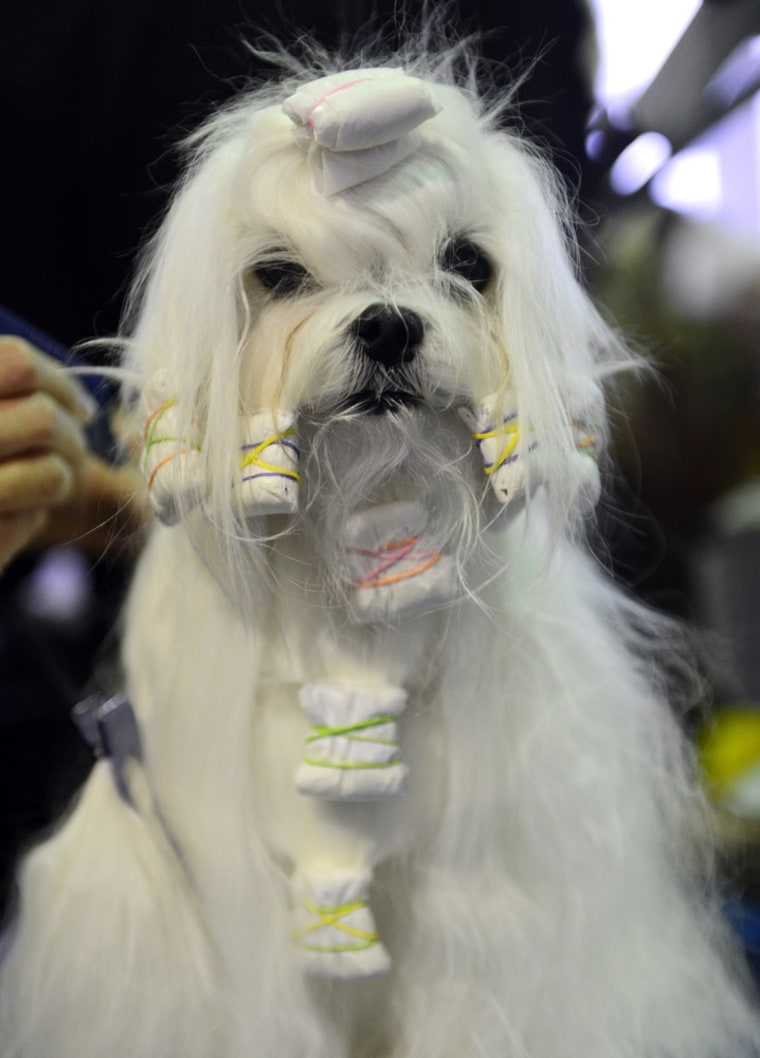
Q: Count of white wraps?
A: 8